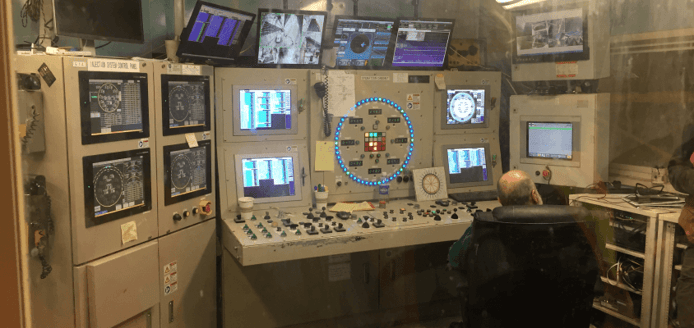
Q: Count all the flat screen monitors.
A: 15